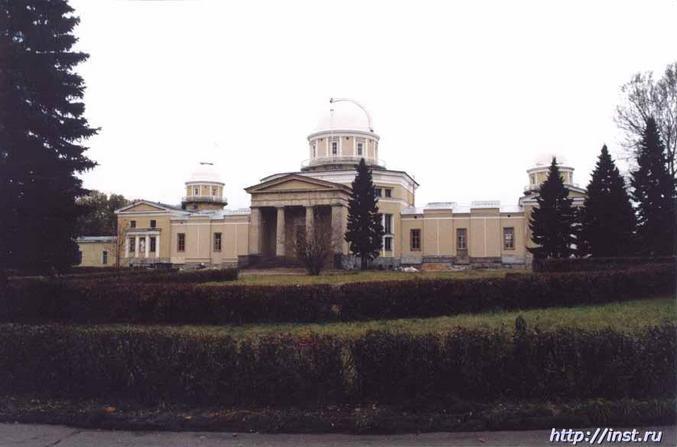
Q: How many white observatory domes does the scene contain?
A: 3